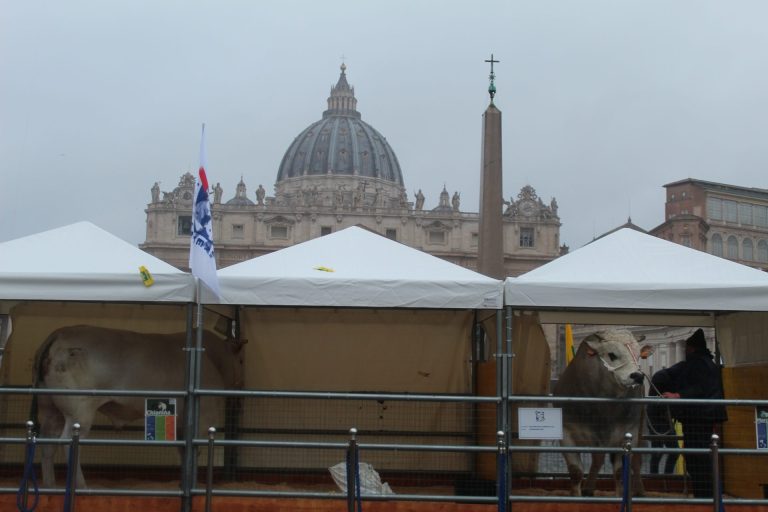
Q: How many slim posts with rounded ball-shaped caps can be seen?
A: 7